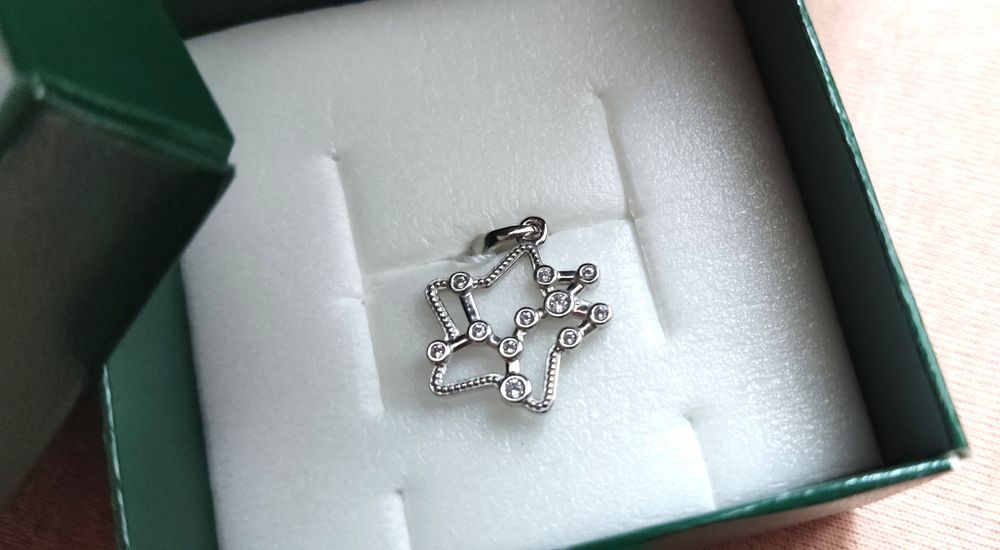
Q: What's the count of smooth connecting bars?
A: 11